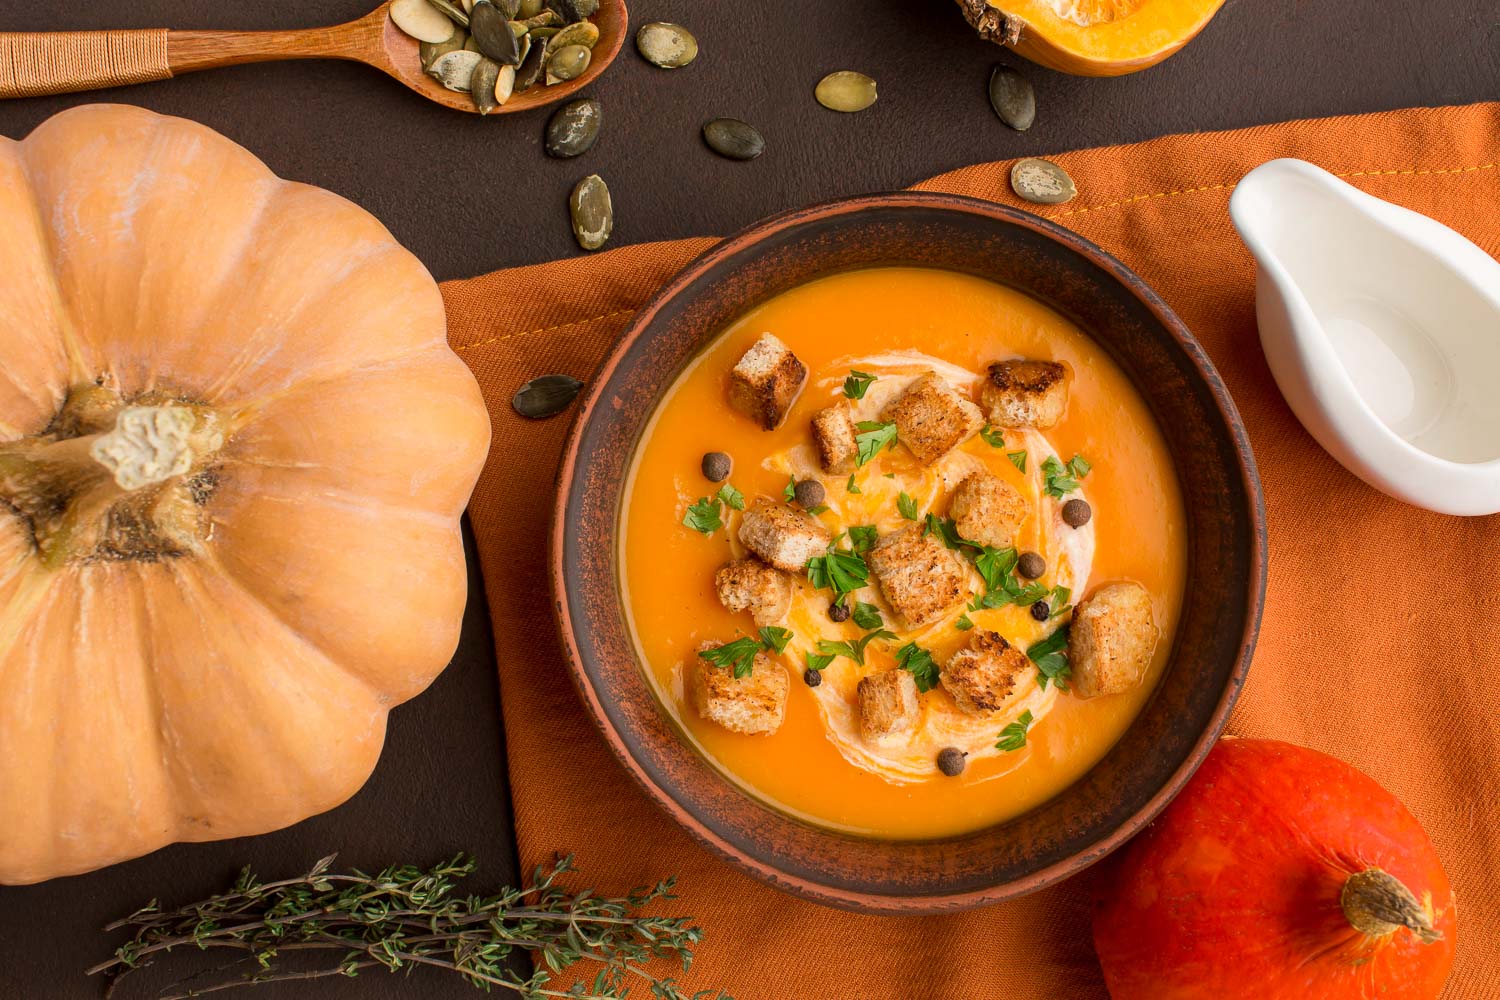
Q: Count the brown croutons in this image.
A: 12